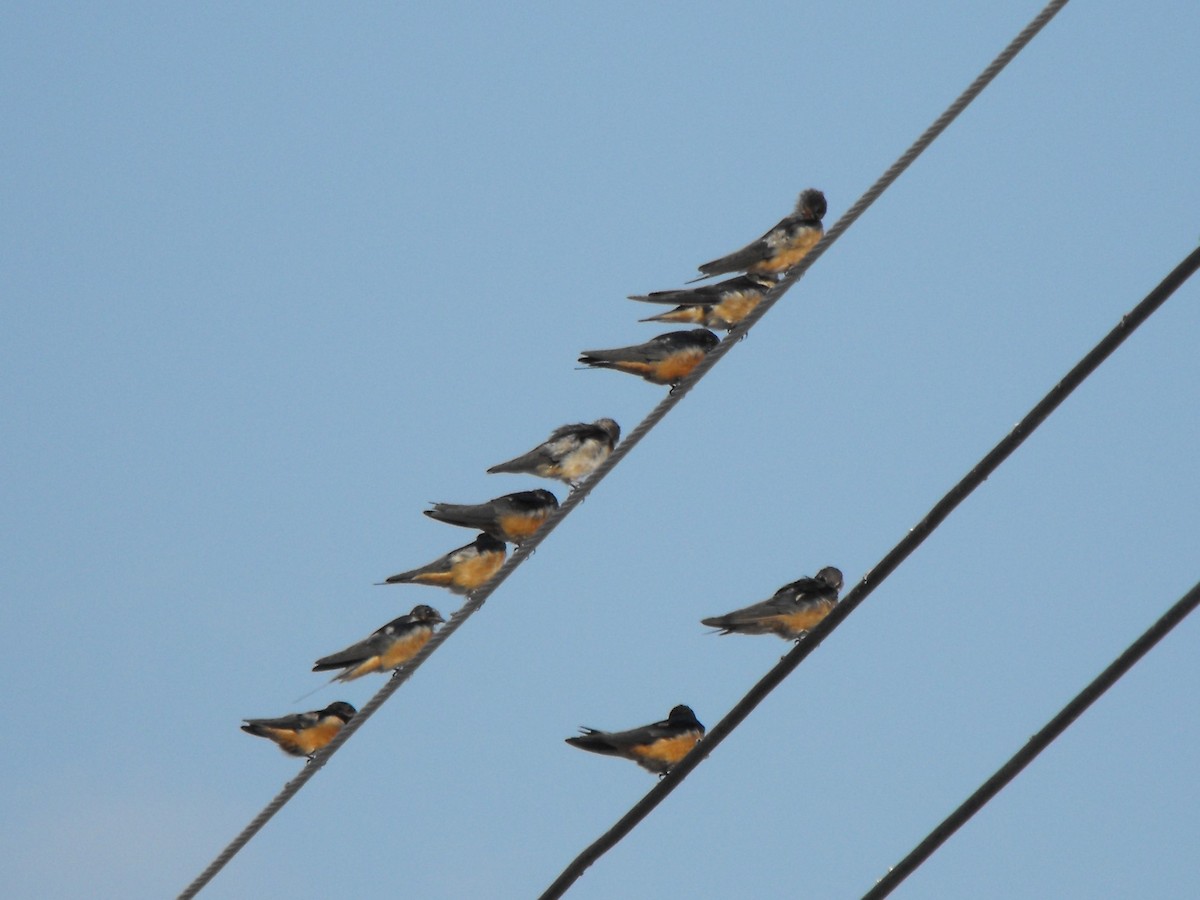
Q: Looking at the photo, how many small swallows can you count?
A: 10